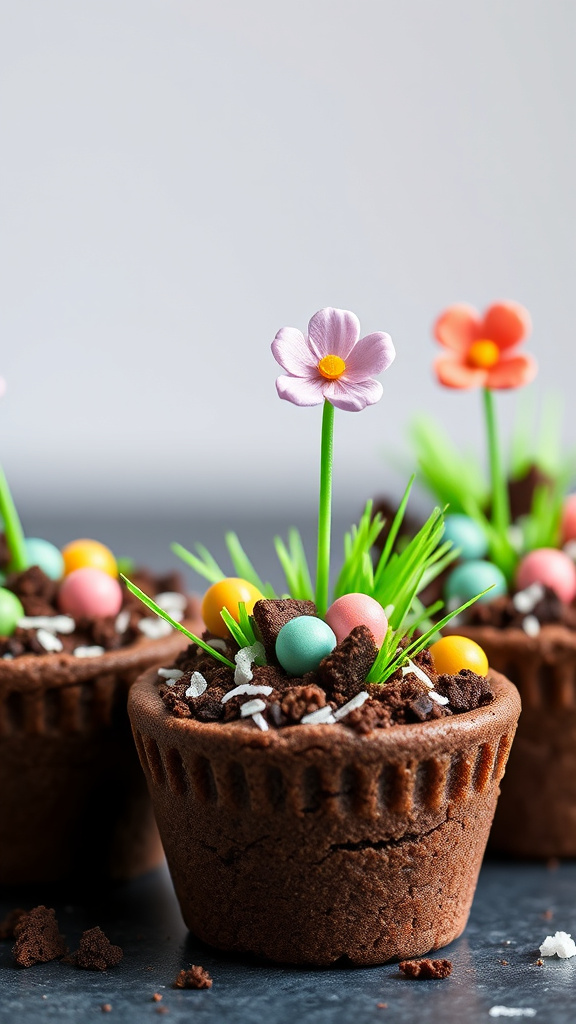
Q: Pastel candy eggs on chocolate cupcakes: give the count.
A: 12